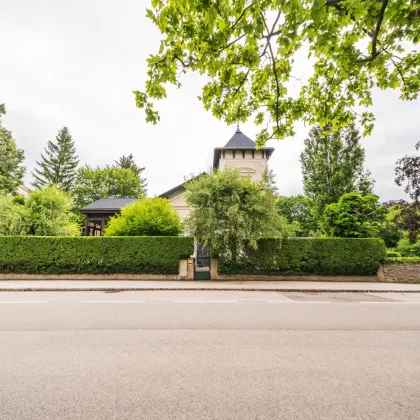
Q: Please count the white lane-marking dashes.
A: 5